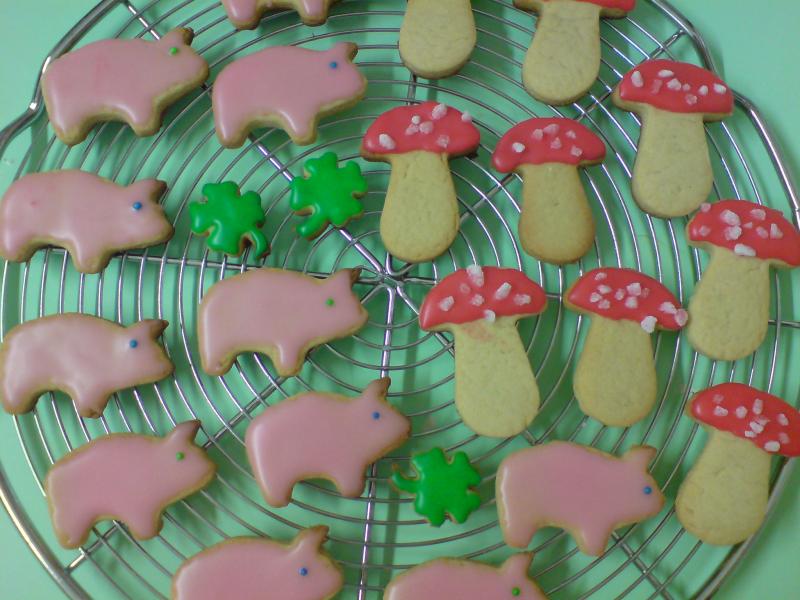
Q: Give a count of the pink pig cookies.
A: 11